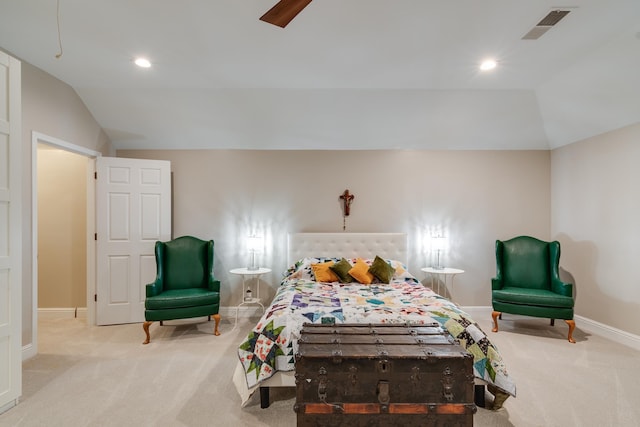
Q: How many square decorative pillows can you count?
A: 4